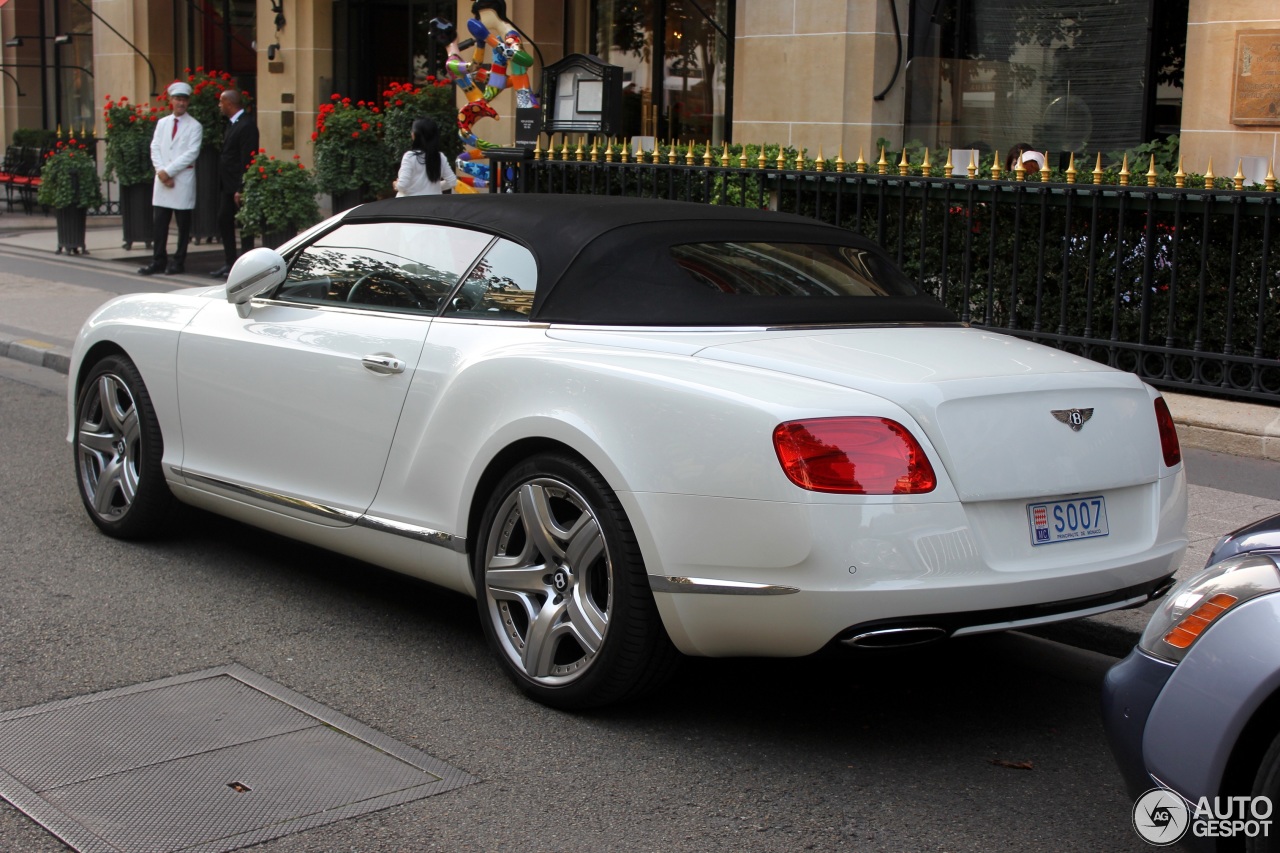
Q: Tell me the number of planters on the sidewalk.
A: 6